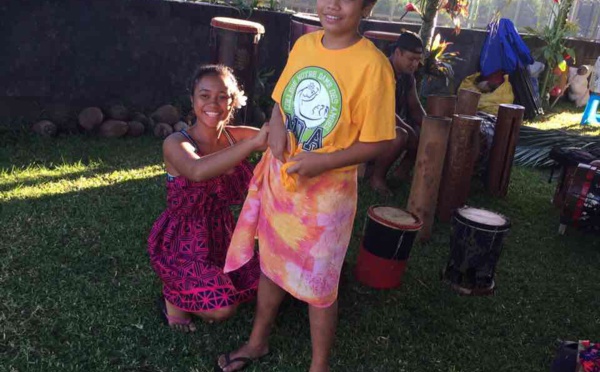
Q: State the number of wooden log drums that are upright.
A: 5